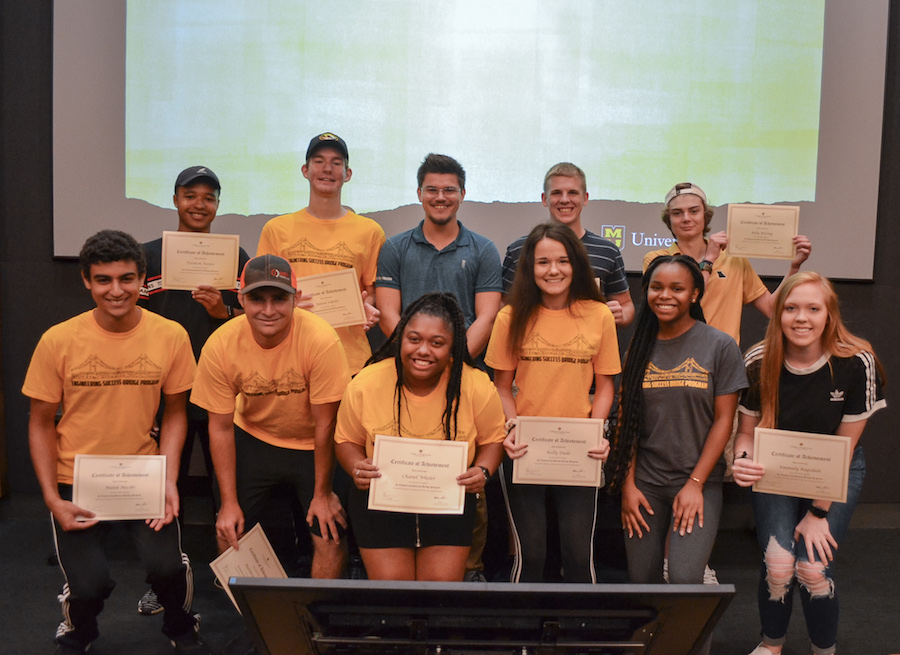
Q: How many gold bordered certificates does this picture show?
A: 8